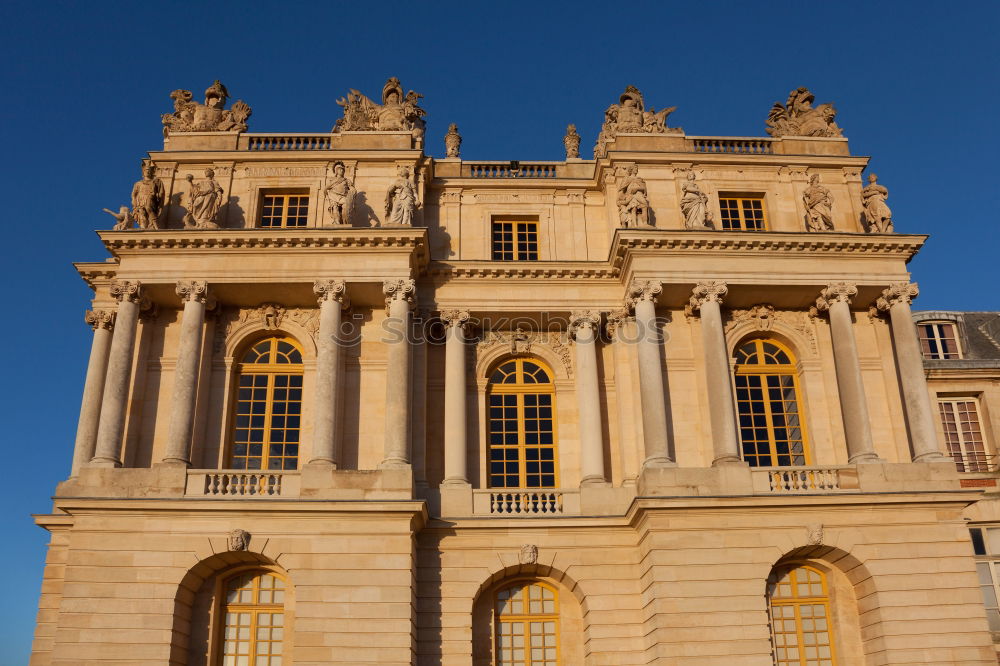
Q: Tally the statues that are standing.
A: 8